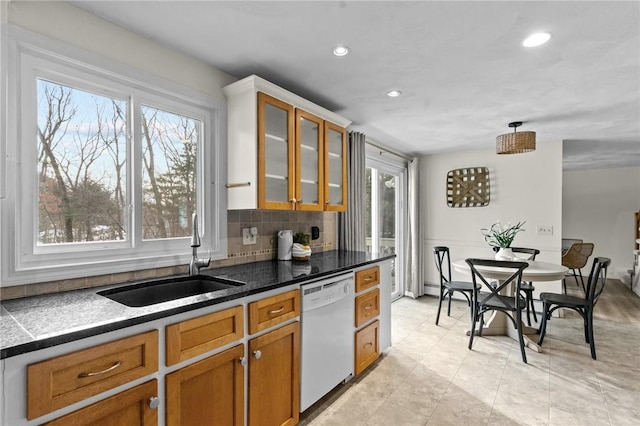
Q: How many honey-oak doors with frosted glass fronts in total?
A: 3